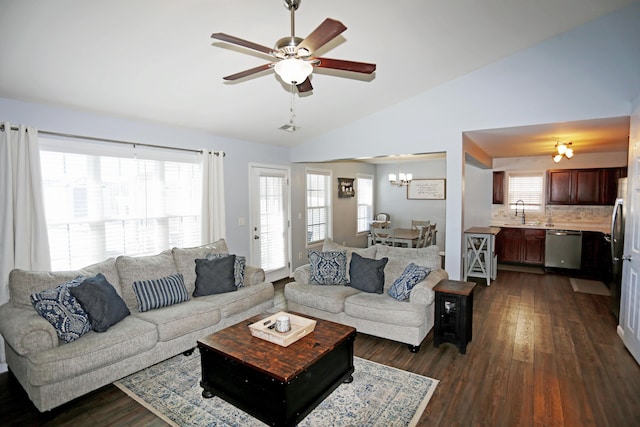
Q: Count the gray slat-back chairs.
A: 4